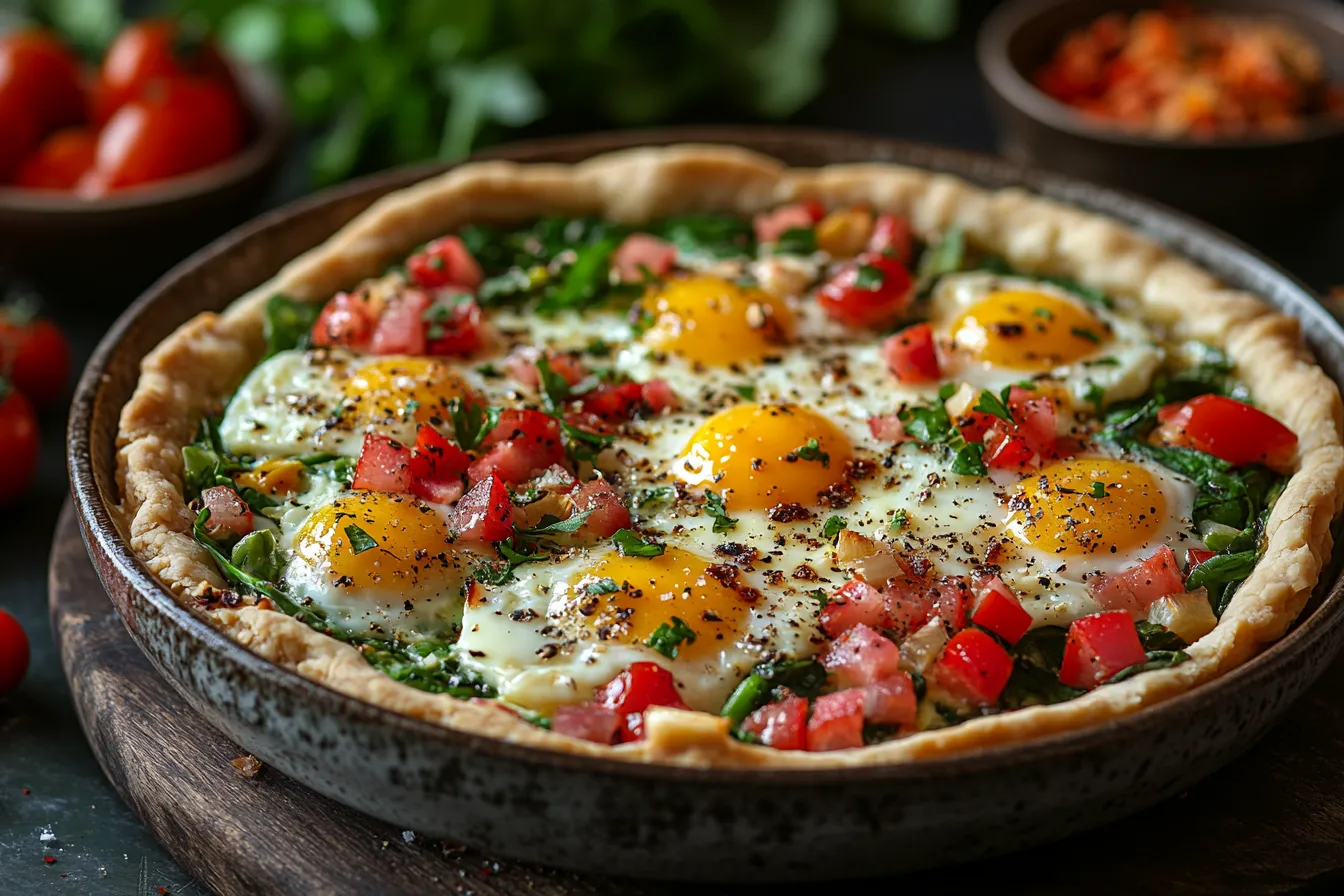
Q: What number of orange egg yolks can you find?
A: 7